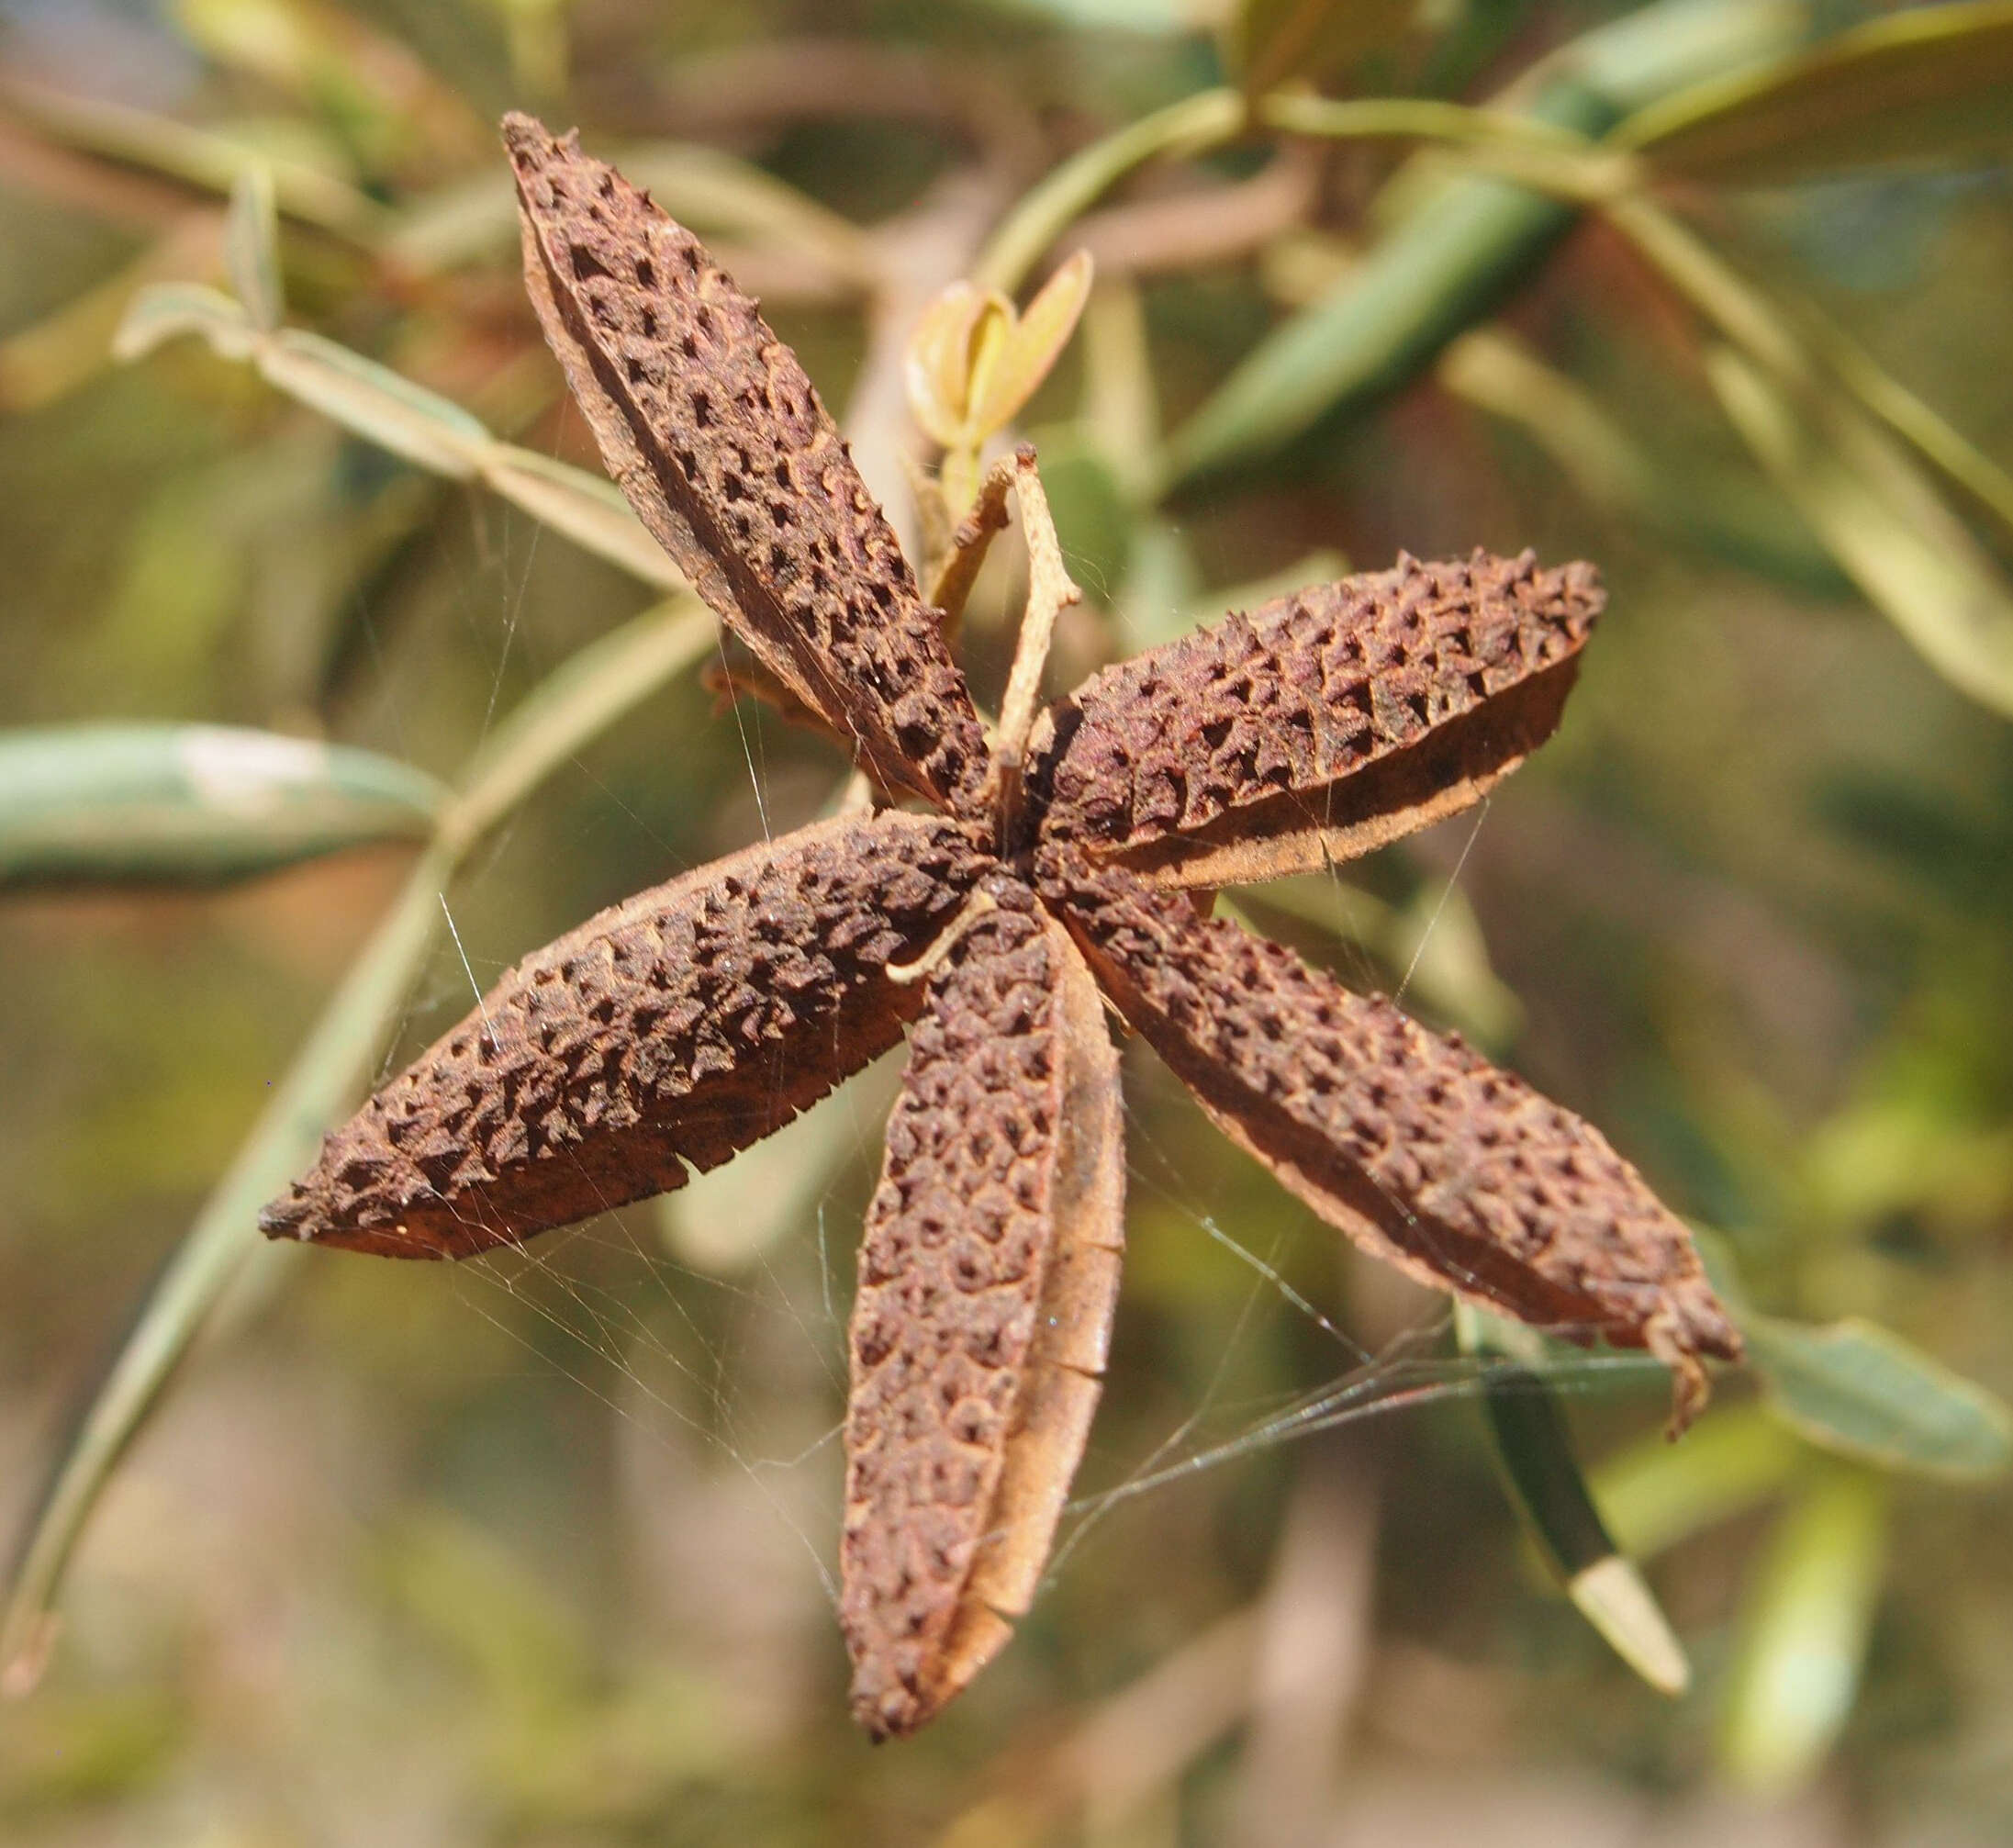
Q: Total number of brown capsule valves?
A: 5